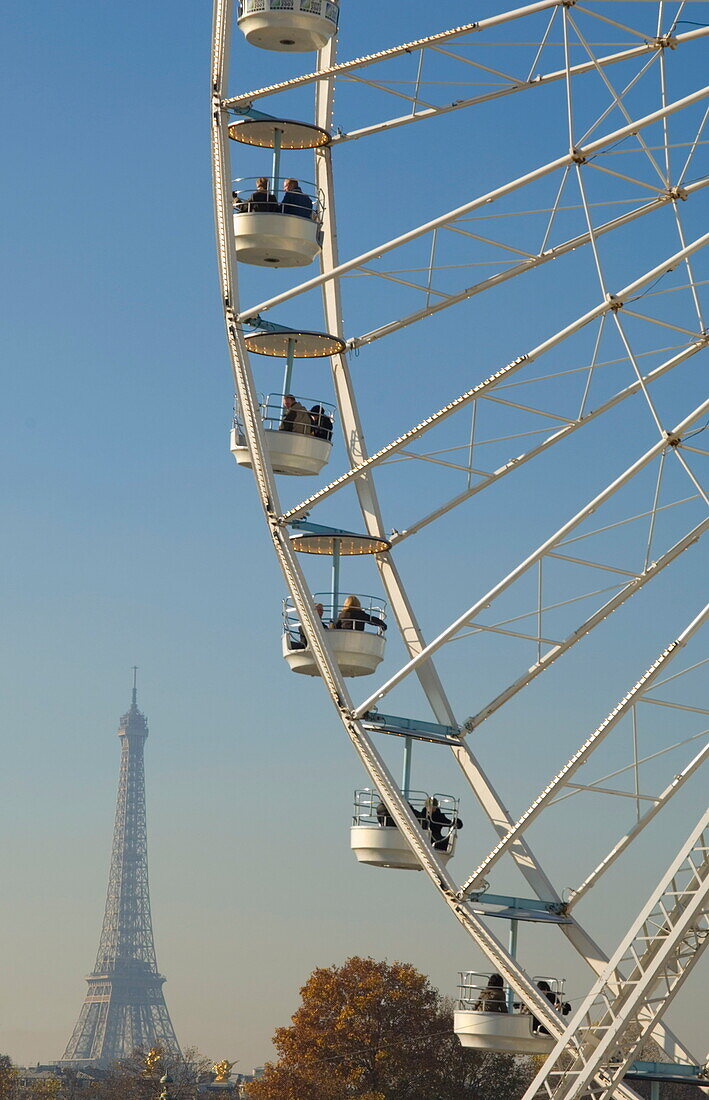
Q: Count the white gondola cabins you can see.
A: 6